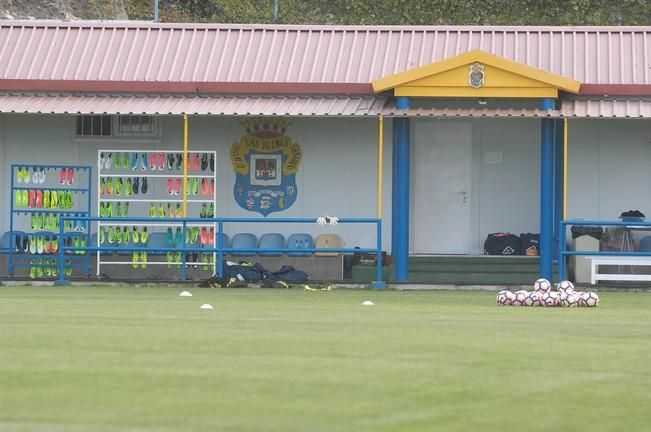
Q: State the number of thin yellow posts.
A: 3